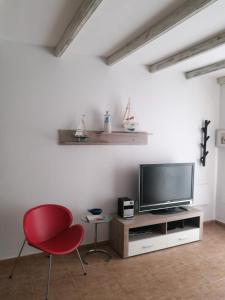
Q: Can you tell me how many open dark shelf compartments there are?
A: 2